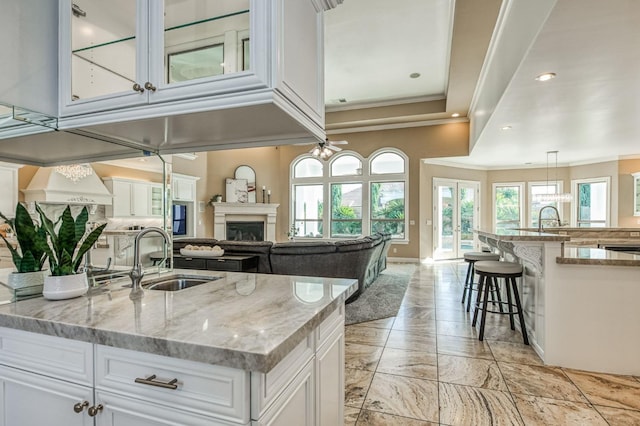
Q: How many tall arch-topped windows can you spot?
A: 3